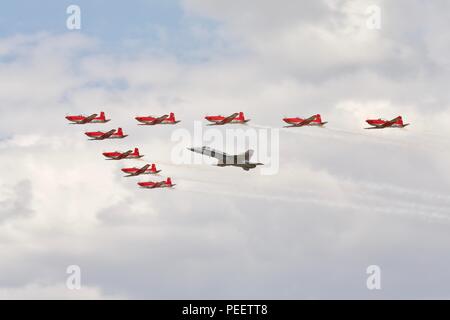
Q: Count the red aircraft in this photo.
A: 9